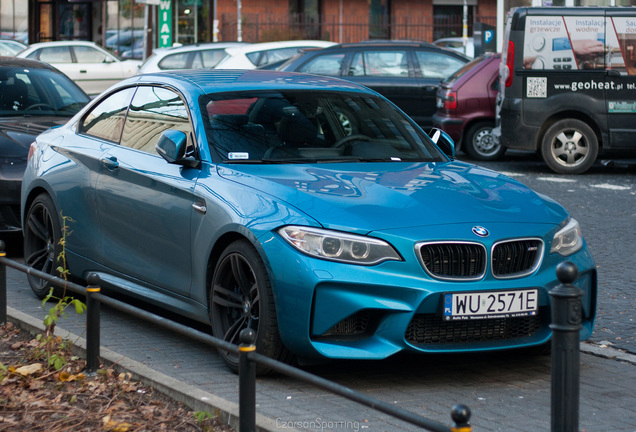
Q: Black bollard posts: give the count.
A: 5